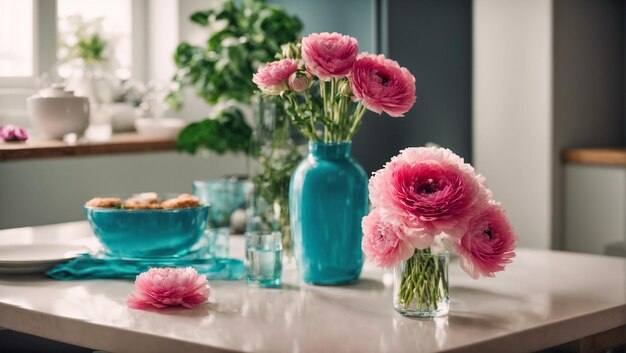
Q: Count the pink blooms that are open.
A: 7